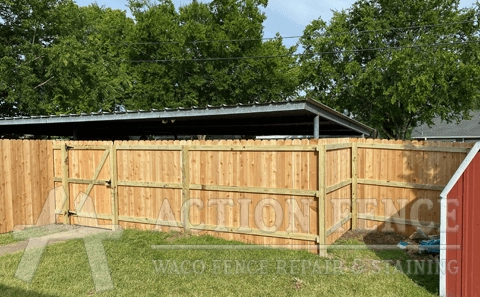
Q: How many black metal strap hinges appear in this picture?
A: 2